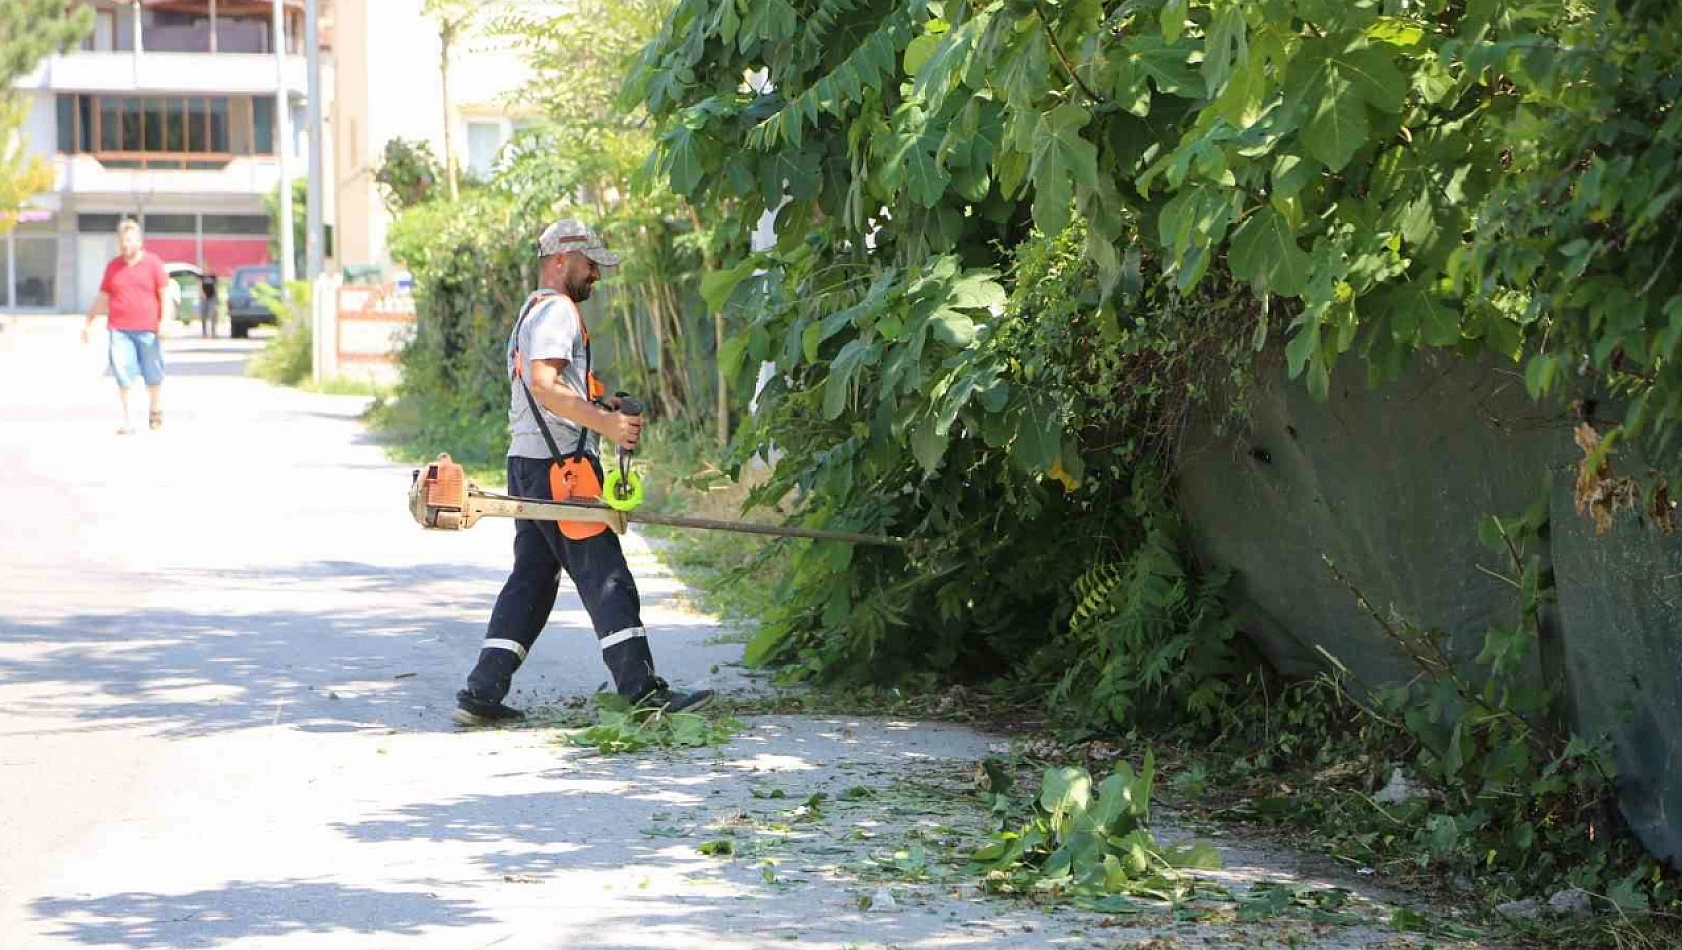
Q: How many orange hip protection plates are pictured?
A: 1